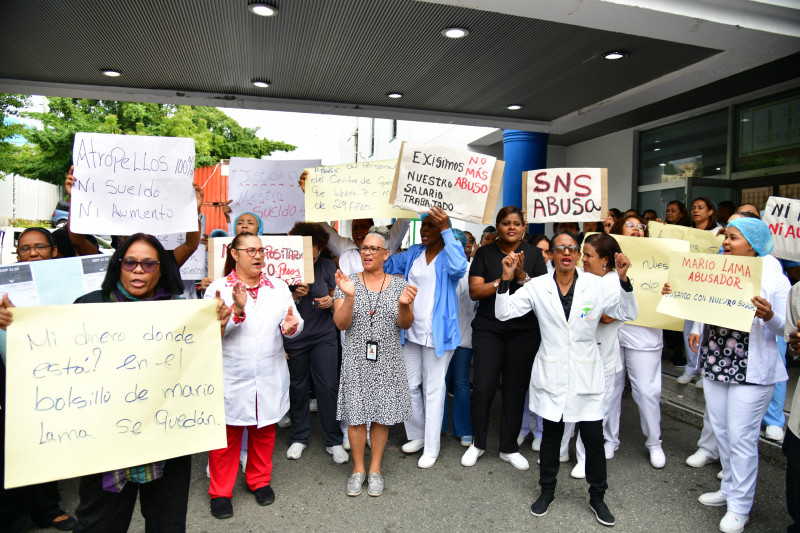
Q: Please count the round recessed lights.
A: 7